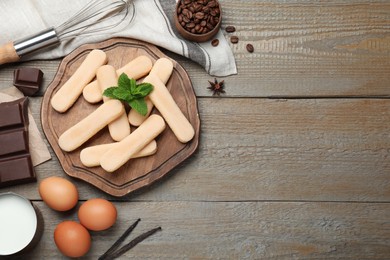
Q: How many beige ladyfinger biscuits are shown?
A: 8